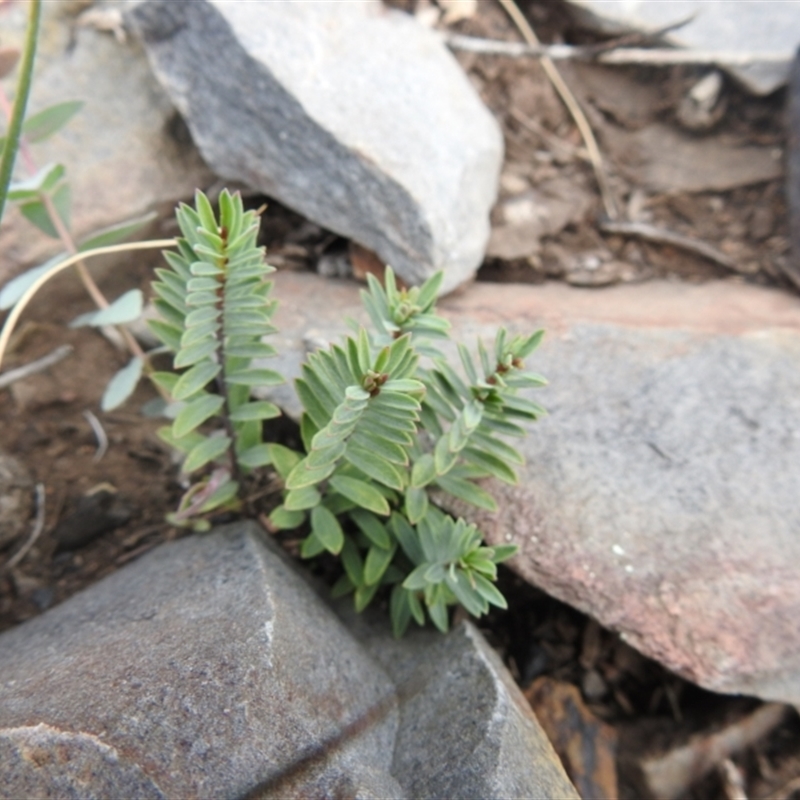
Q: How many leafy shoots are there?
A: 5